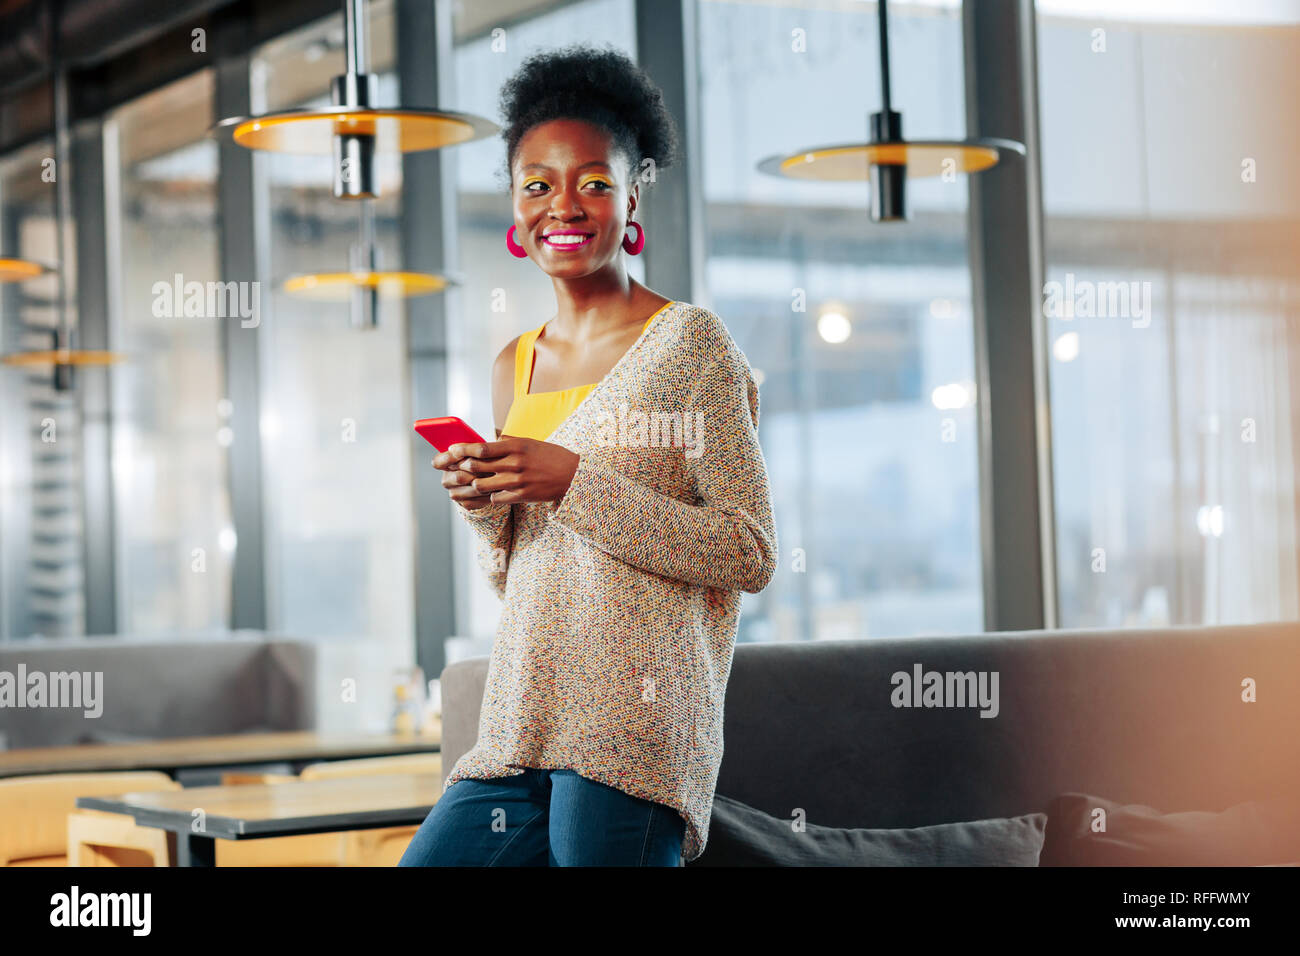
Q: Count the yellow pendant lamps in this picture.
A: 5